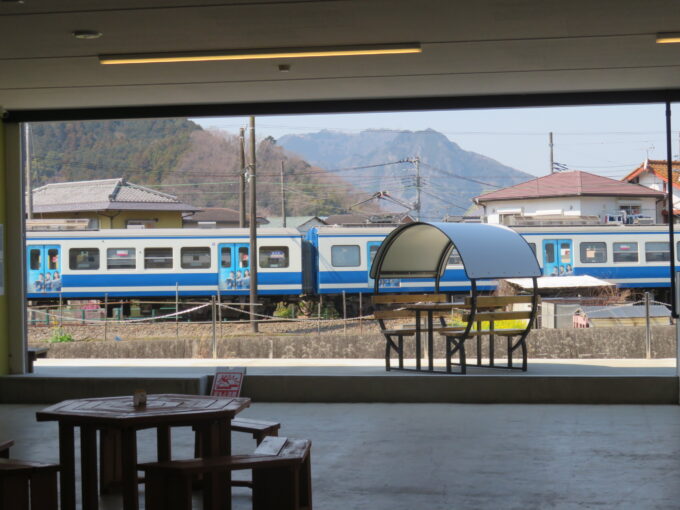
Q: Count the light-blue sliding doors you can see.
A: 4